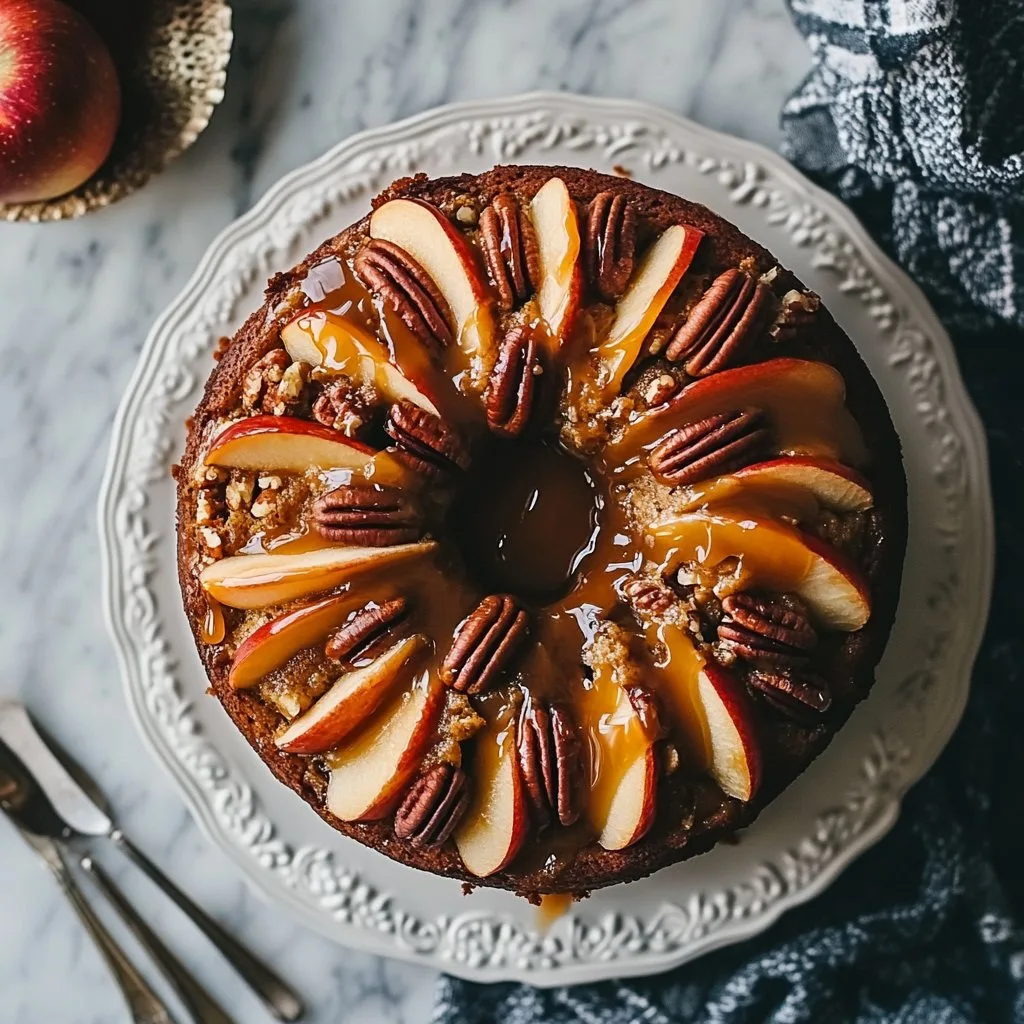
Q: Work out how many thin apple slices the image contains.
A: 15